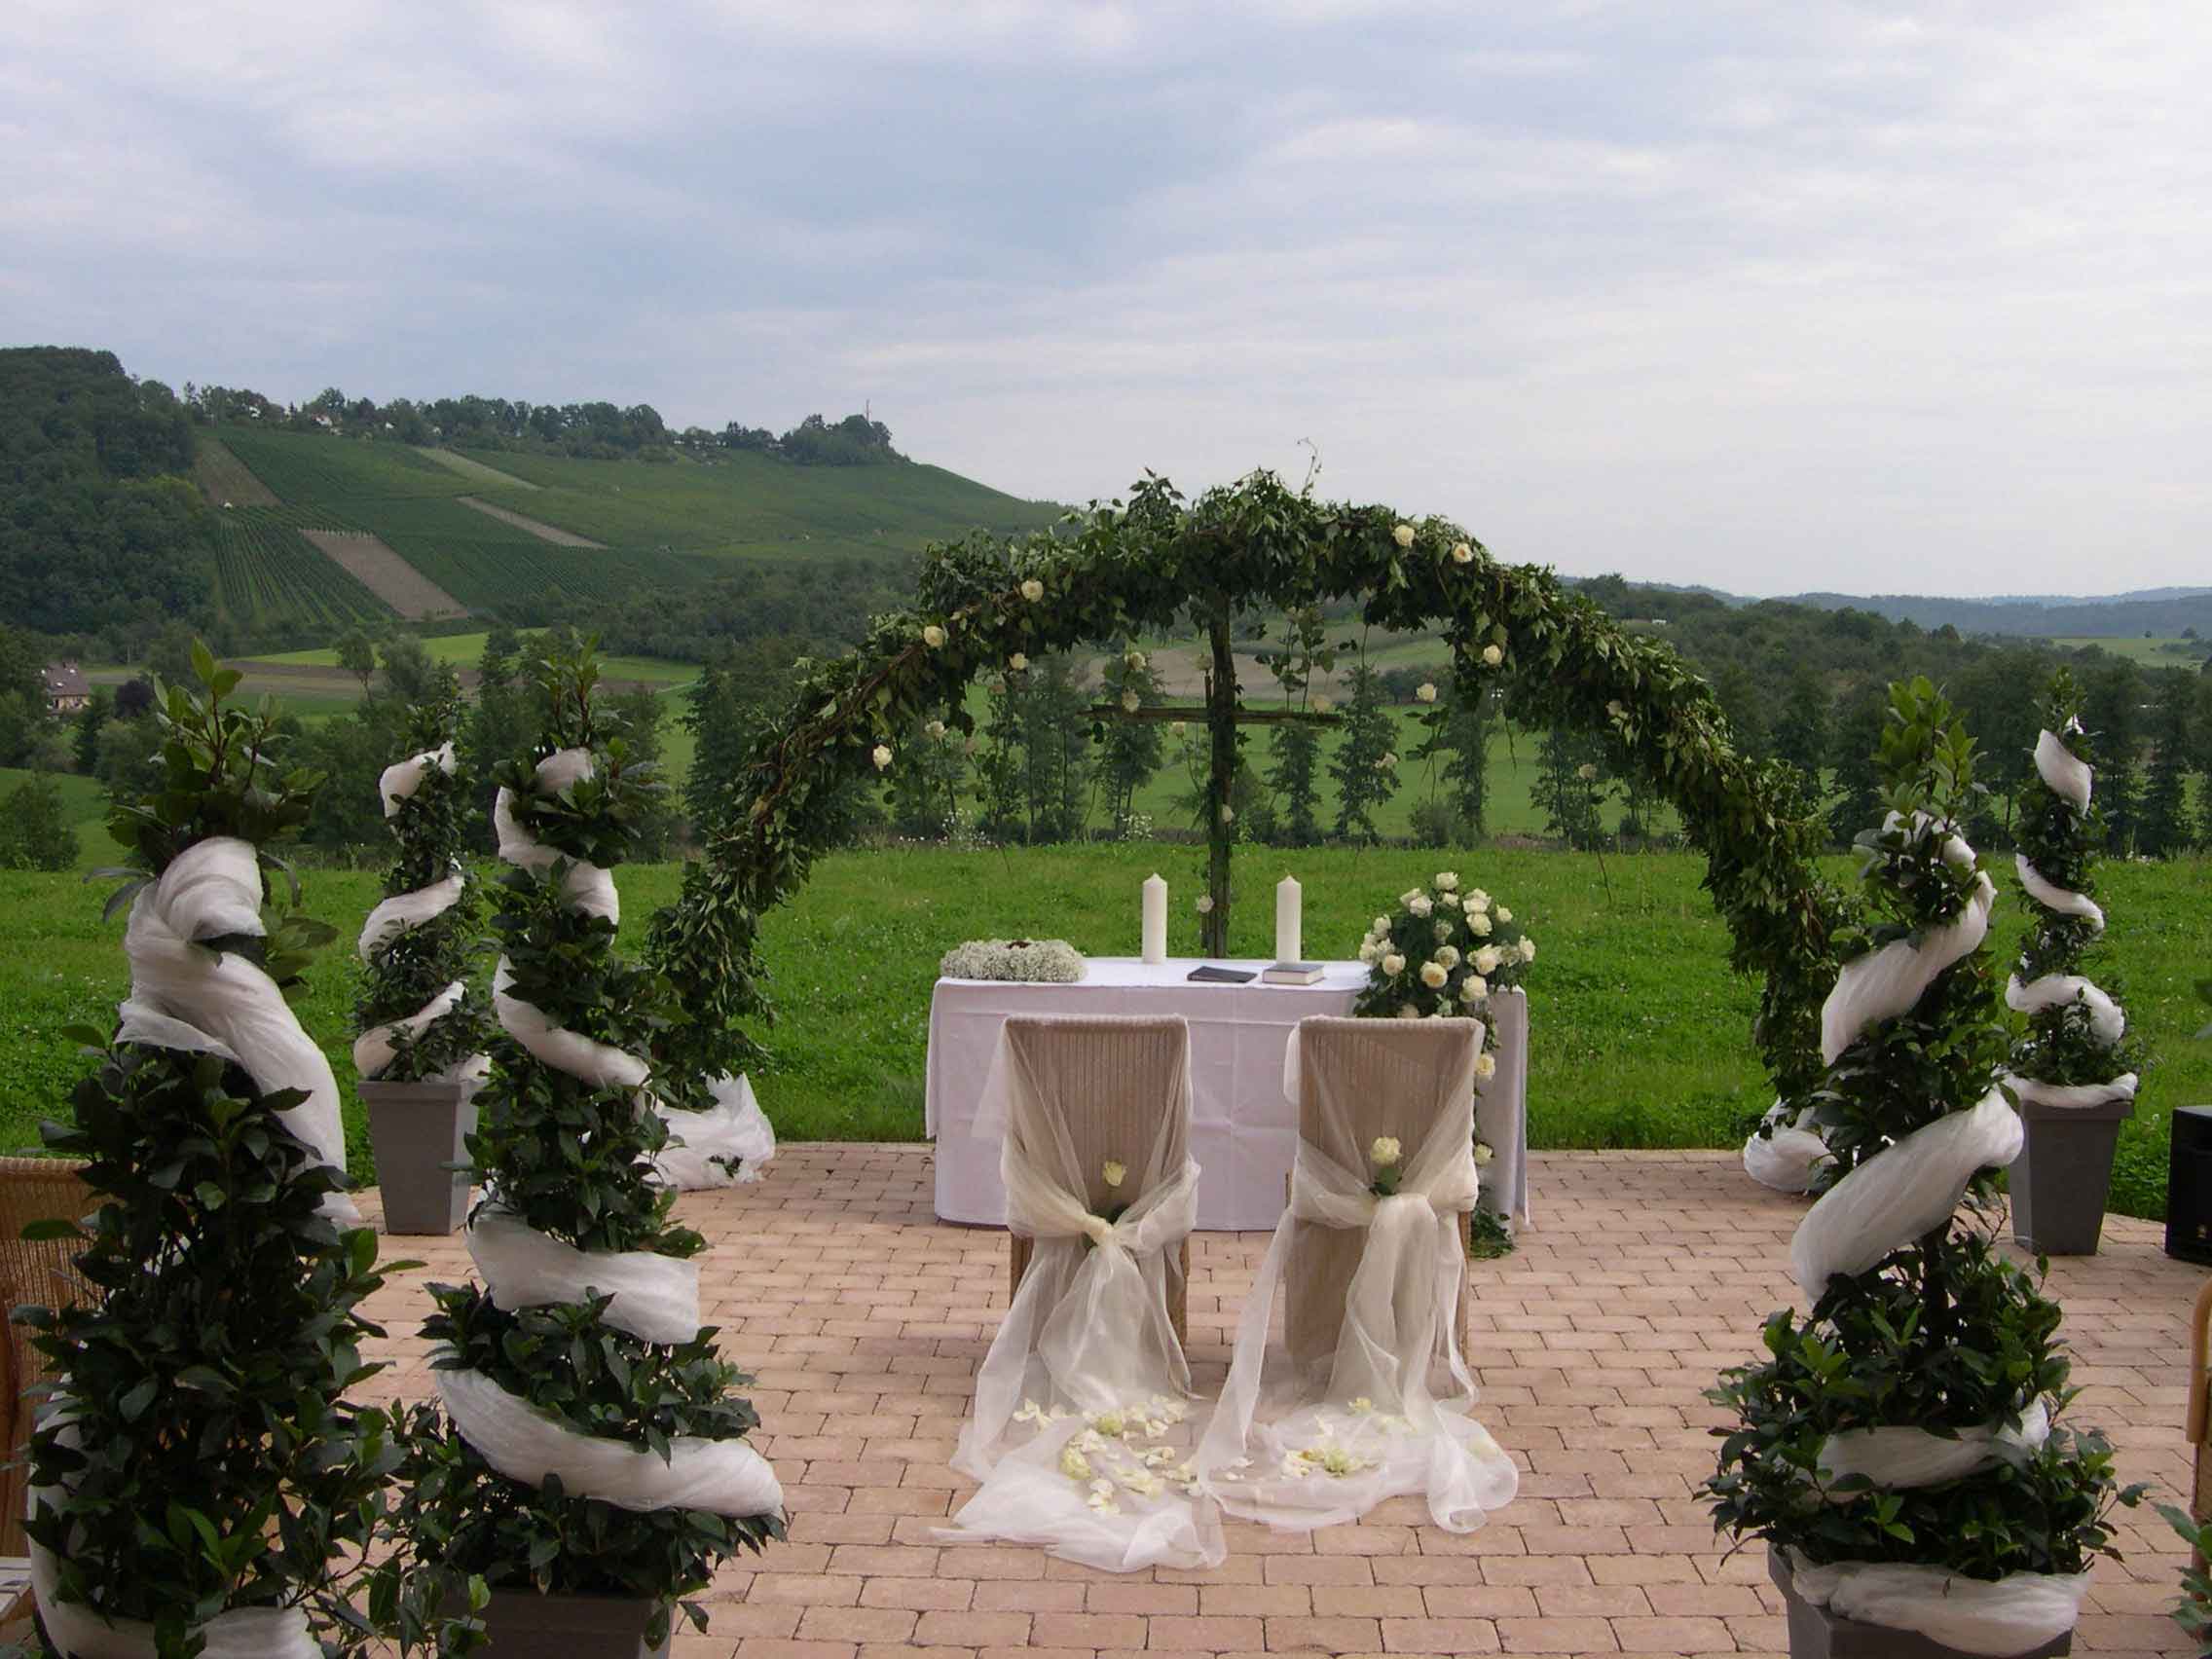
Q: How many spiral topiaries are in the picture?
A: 5